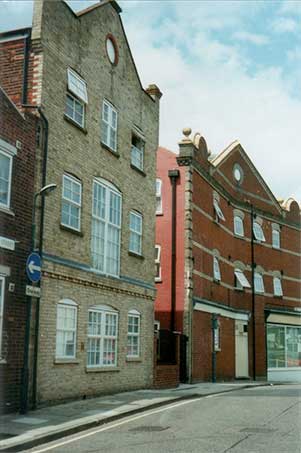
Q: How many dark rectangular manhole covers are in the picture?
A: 2